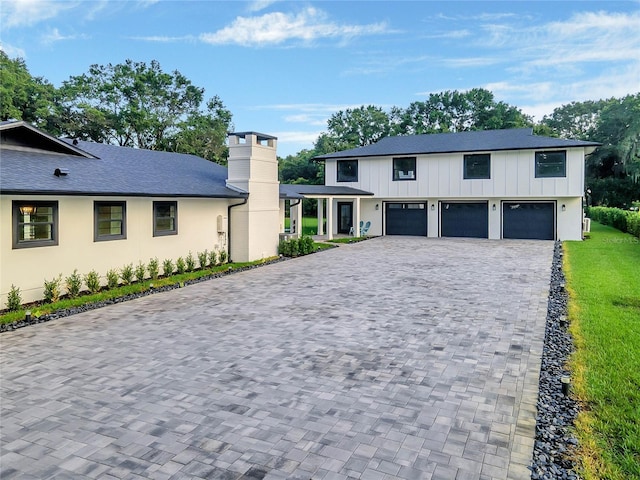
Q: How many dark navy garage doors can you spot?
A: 3